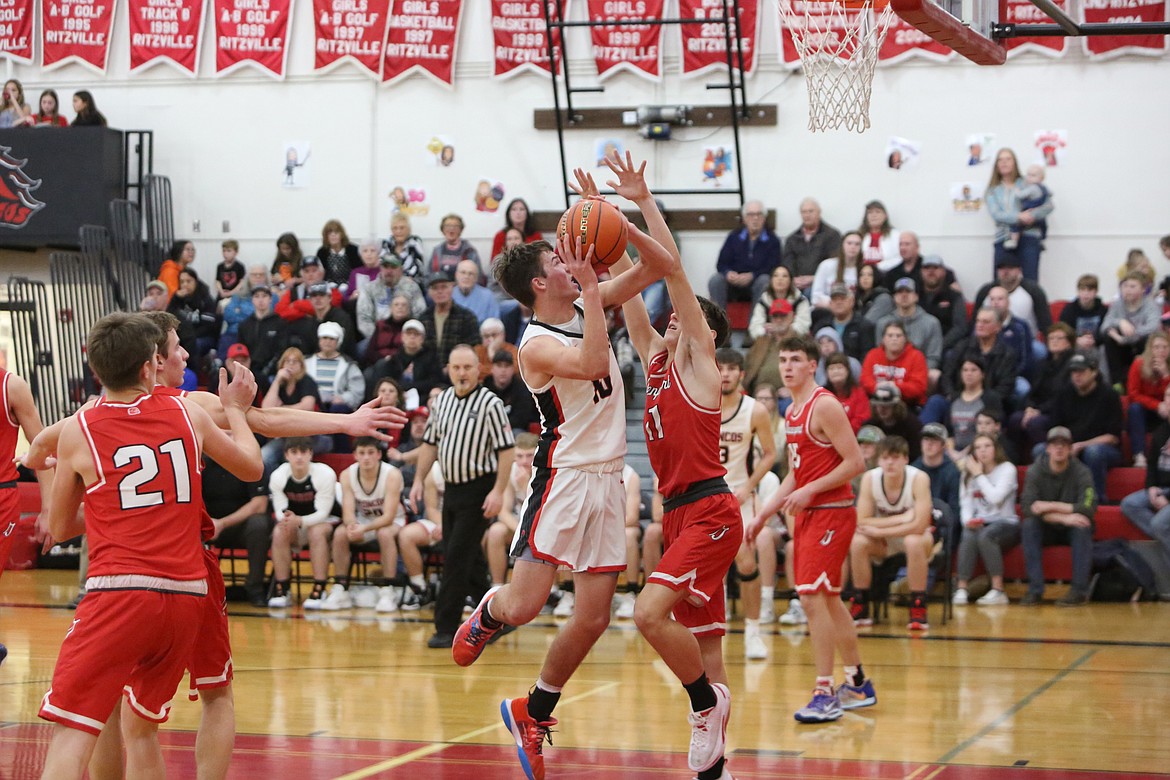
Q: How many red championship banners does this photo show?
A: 13